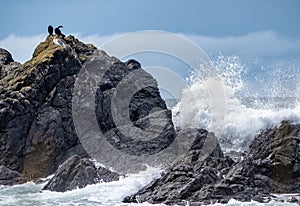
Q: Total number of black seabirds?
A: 2